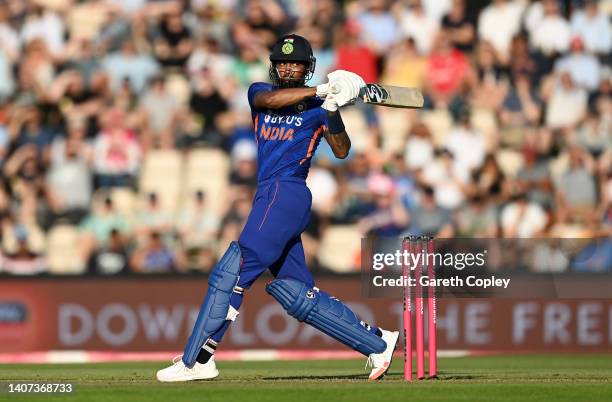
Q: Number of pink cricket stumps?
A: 3